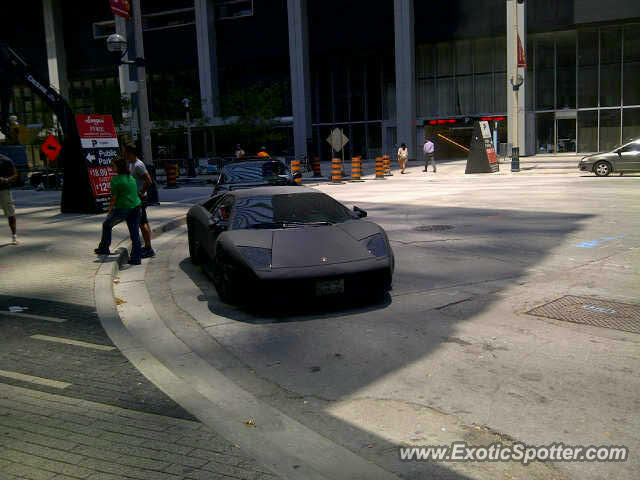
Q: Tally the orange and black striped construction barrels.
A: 7